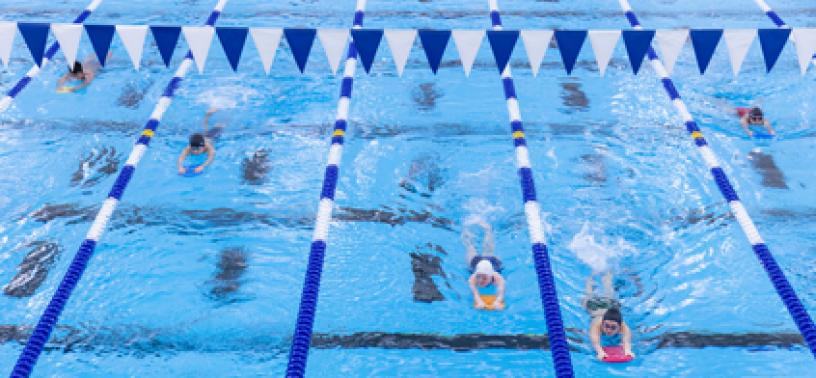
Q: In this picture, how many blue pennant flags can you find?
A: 12